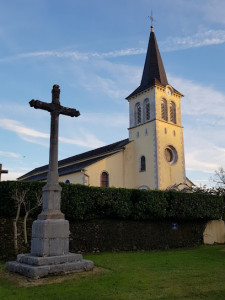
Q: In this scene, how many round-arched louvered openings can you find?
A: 4